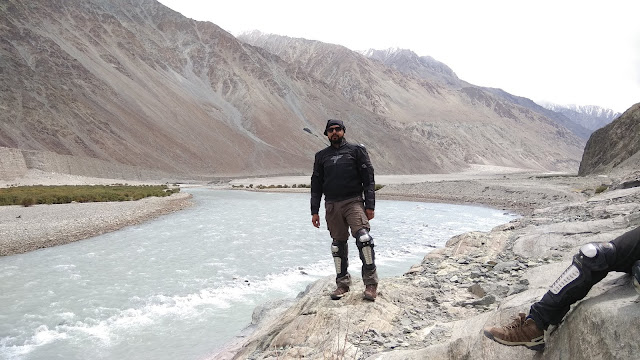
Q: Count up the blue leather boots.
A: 0